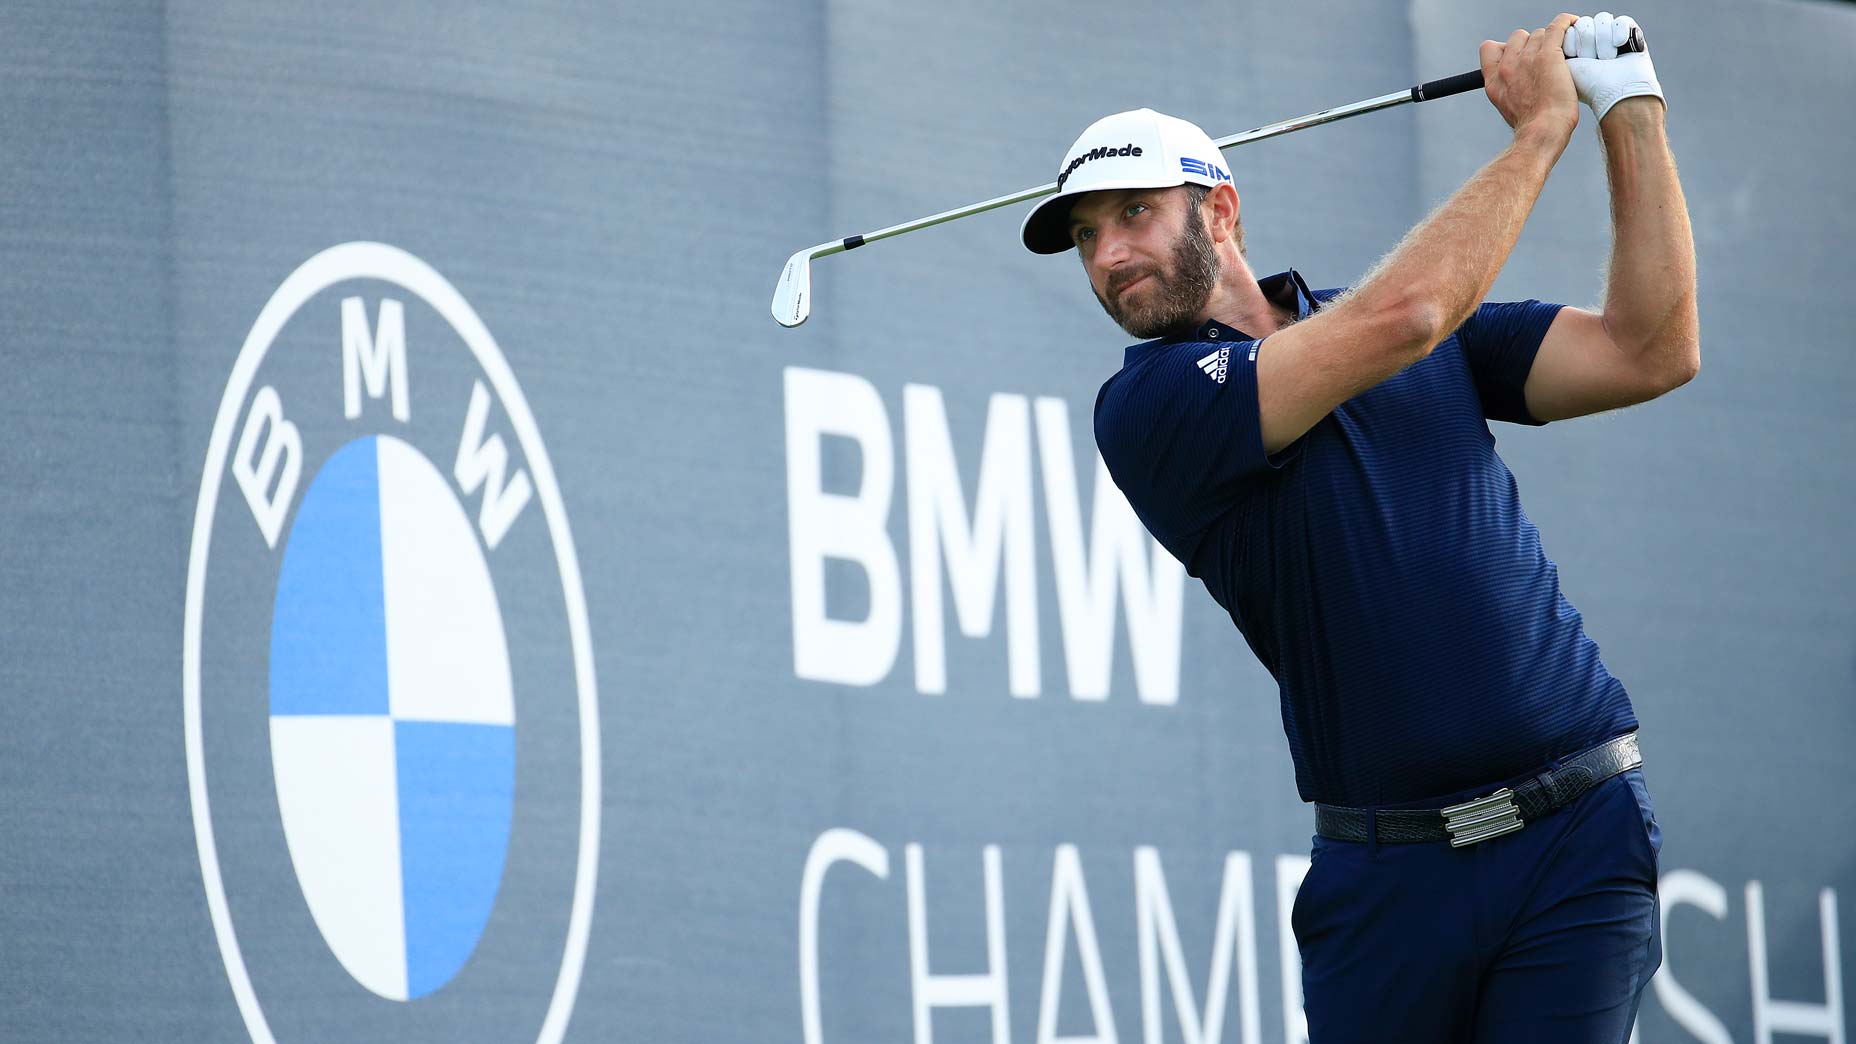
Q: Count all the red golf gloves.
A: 0